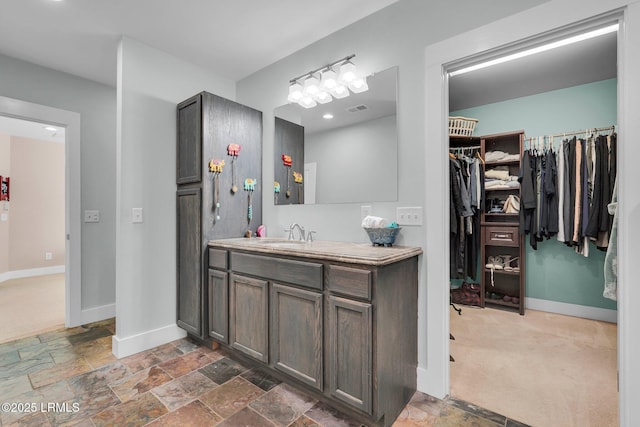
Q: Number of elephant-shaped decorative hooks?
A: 3